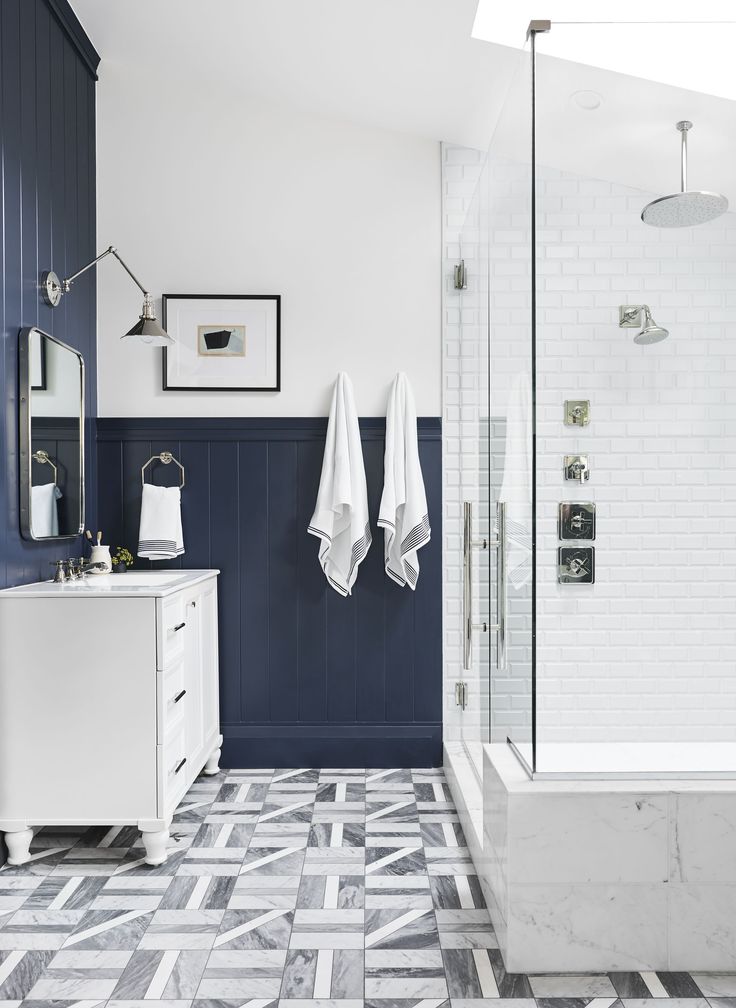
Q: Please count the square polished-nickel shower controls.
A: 4